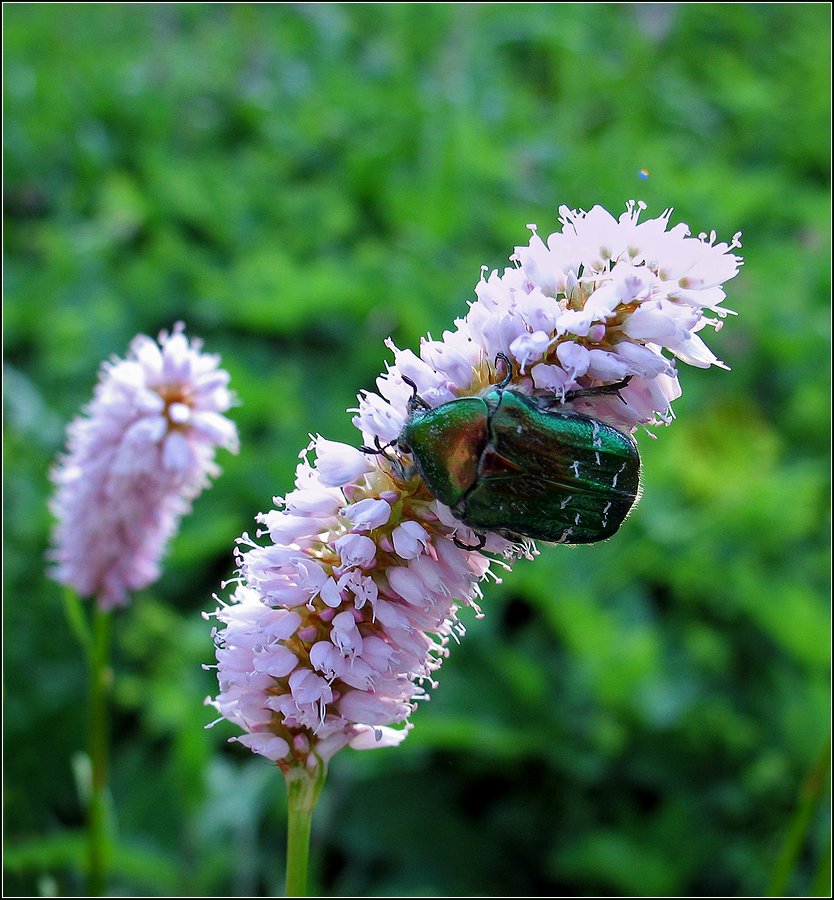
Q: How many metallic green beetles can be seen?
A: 1